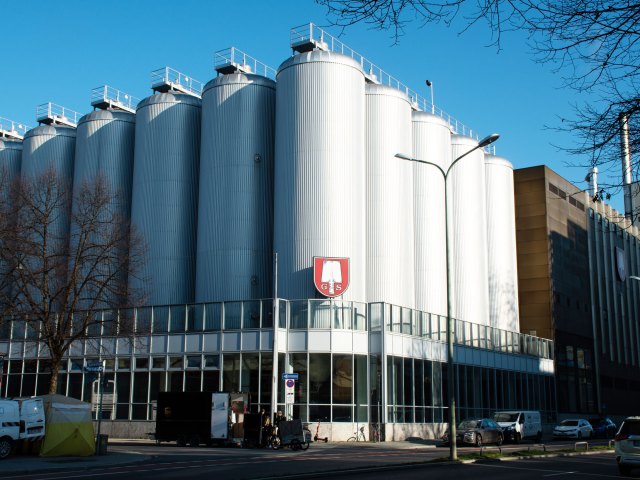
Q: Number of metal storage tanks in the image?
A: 10